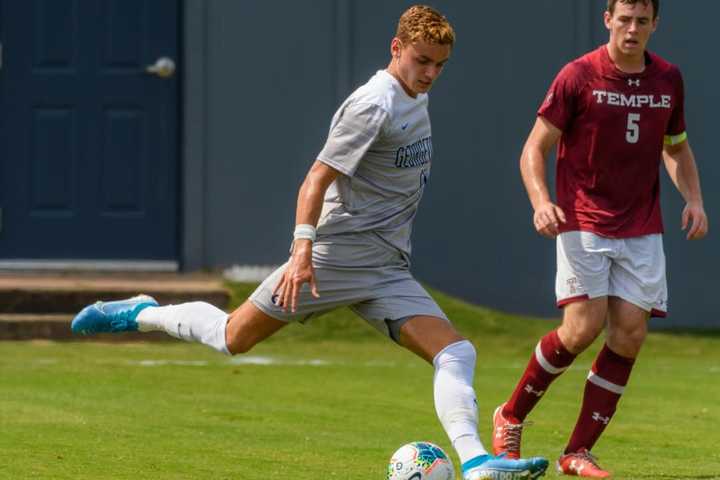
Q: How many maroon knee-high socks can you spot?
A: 2